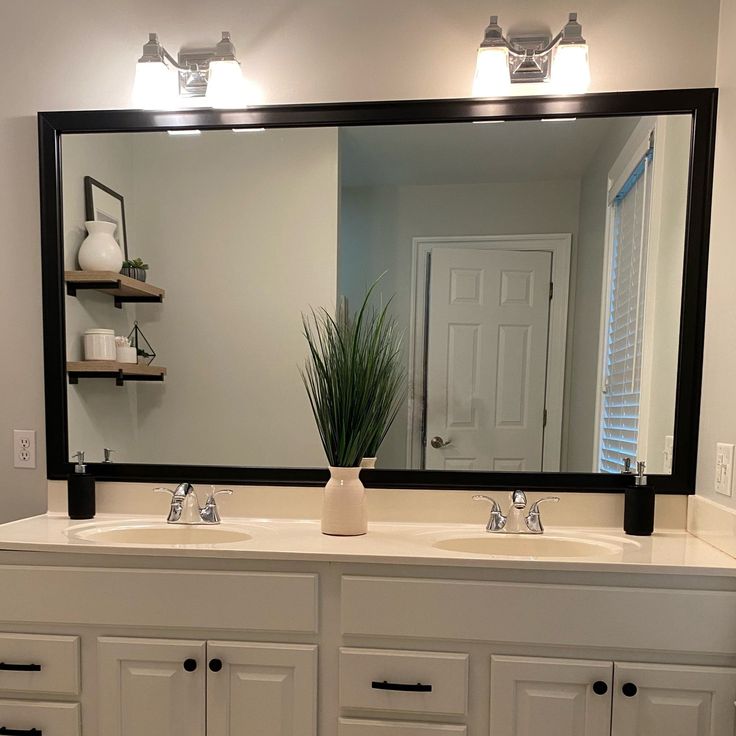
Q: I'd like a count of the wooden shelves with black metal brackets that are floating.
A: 2